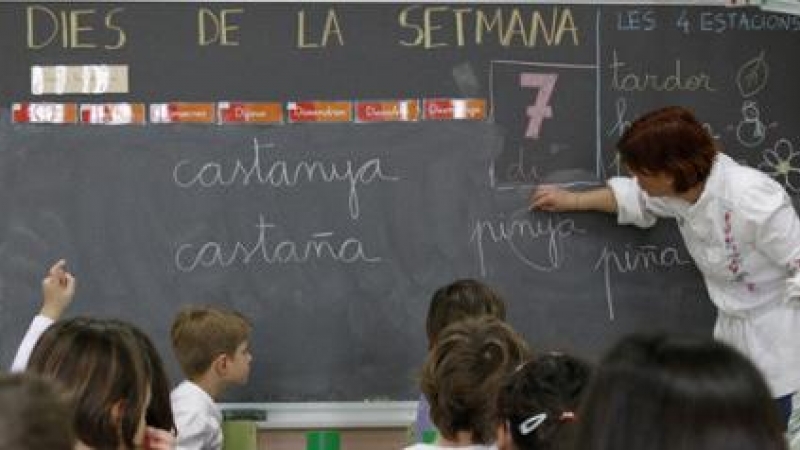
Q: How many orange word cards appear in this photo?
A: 7